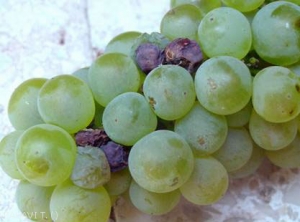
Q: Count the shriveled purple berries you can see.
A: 4